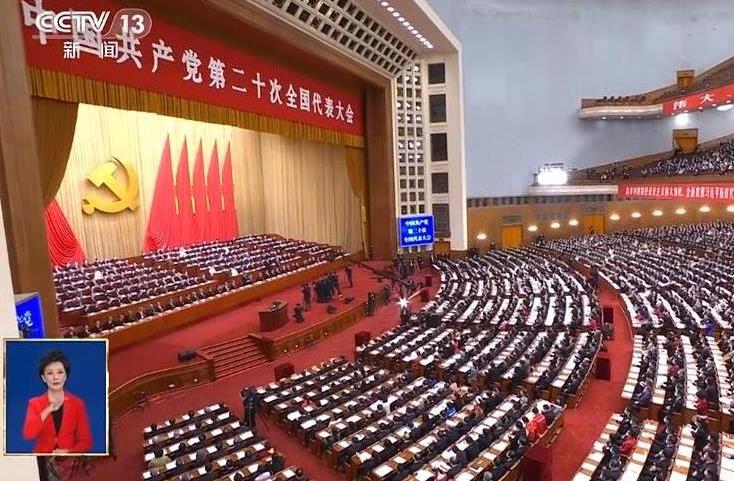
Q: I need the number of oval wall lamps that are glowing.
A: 10